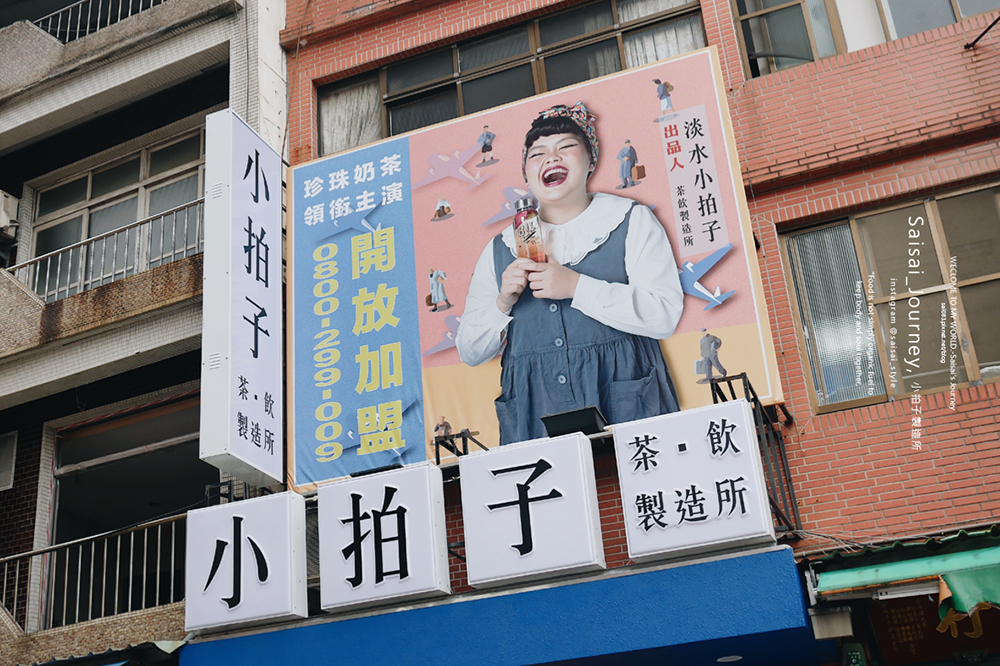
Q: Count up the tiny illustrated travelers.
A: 7